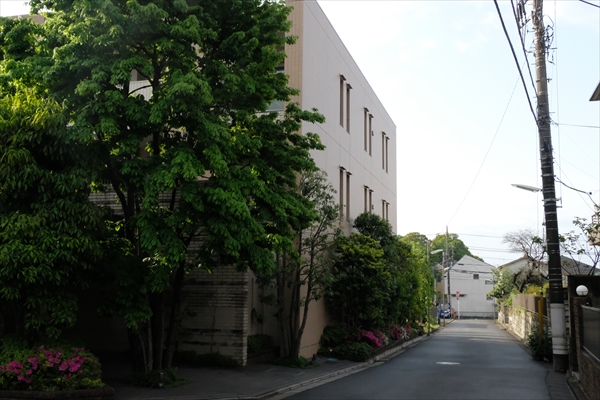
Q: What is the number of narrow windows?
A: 12